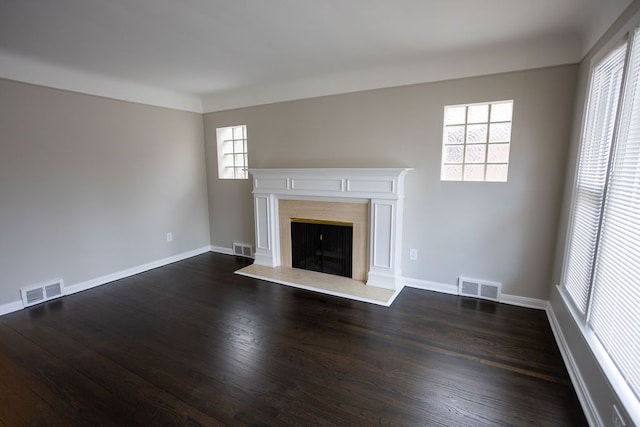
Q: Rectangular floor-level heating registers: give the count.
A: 3